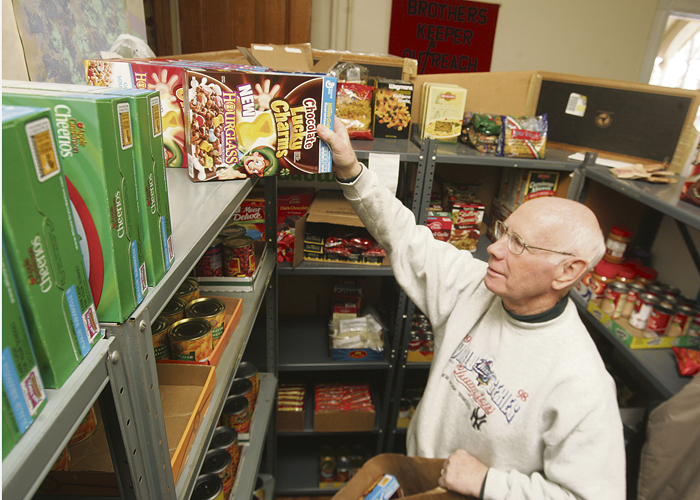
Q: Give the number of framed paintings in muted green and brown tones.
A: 1